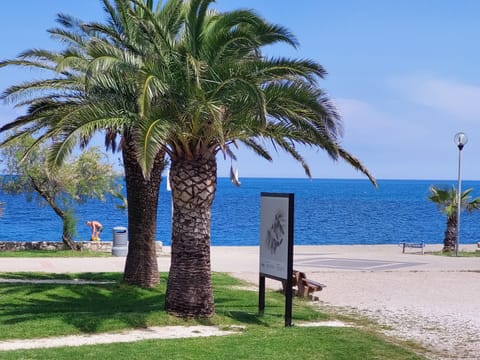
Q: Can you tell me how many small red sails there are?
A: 0